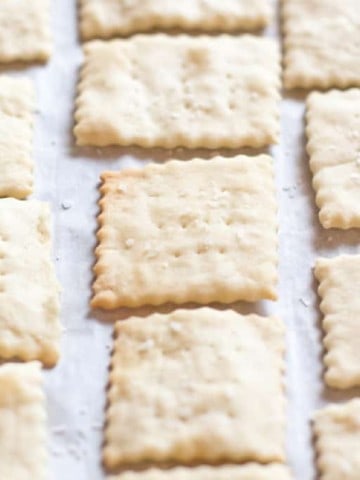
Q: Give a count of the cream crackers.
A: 13